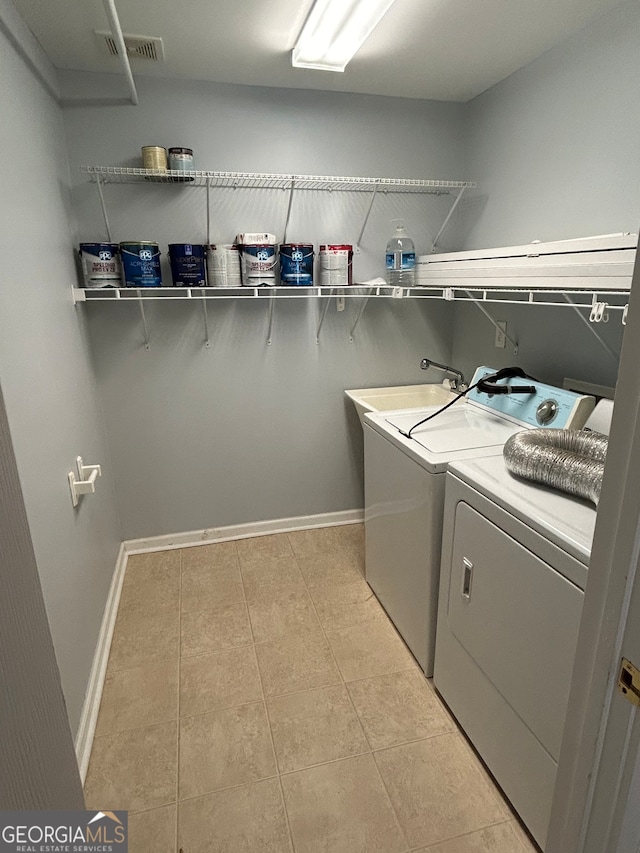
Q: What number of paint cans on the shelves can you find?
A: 9